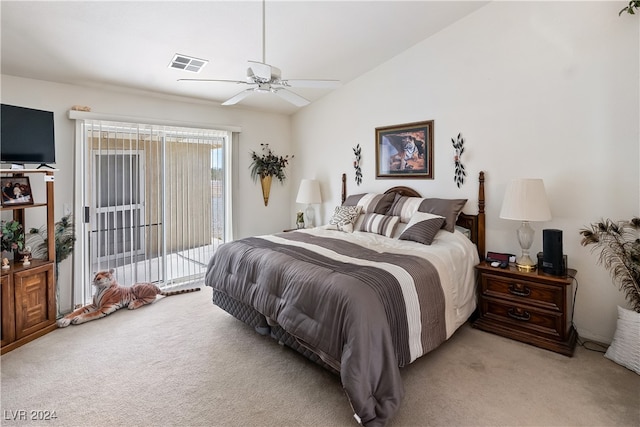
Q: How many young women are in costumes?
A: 0